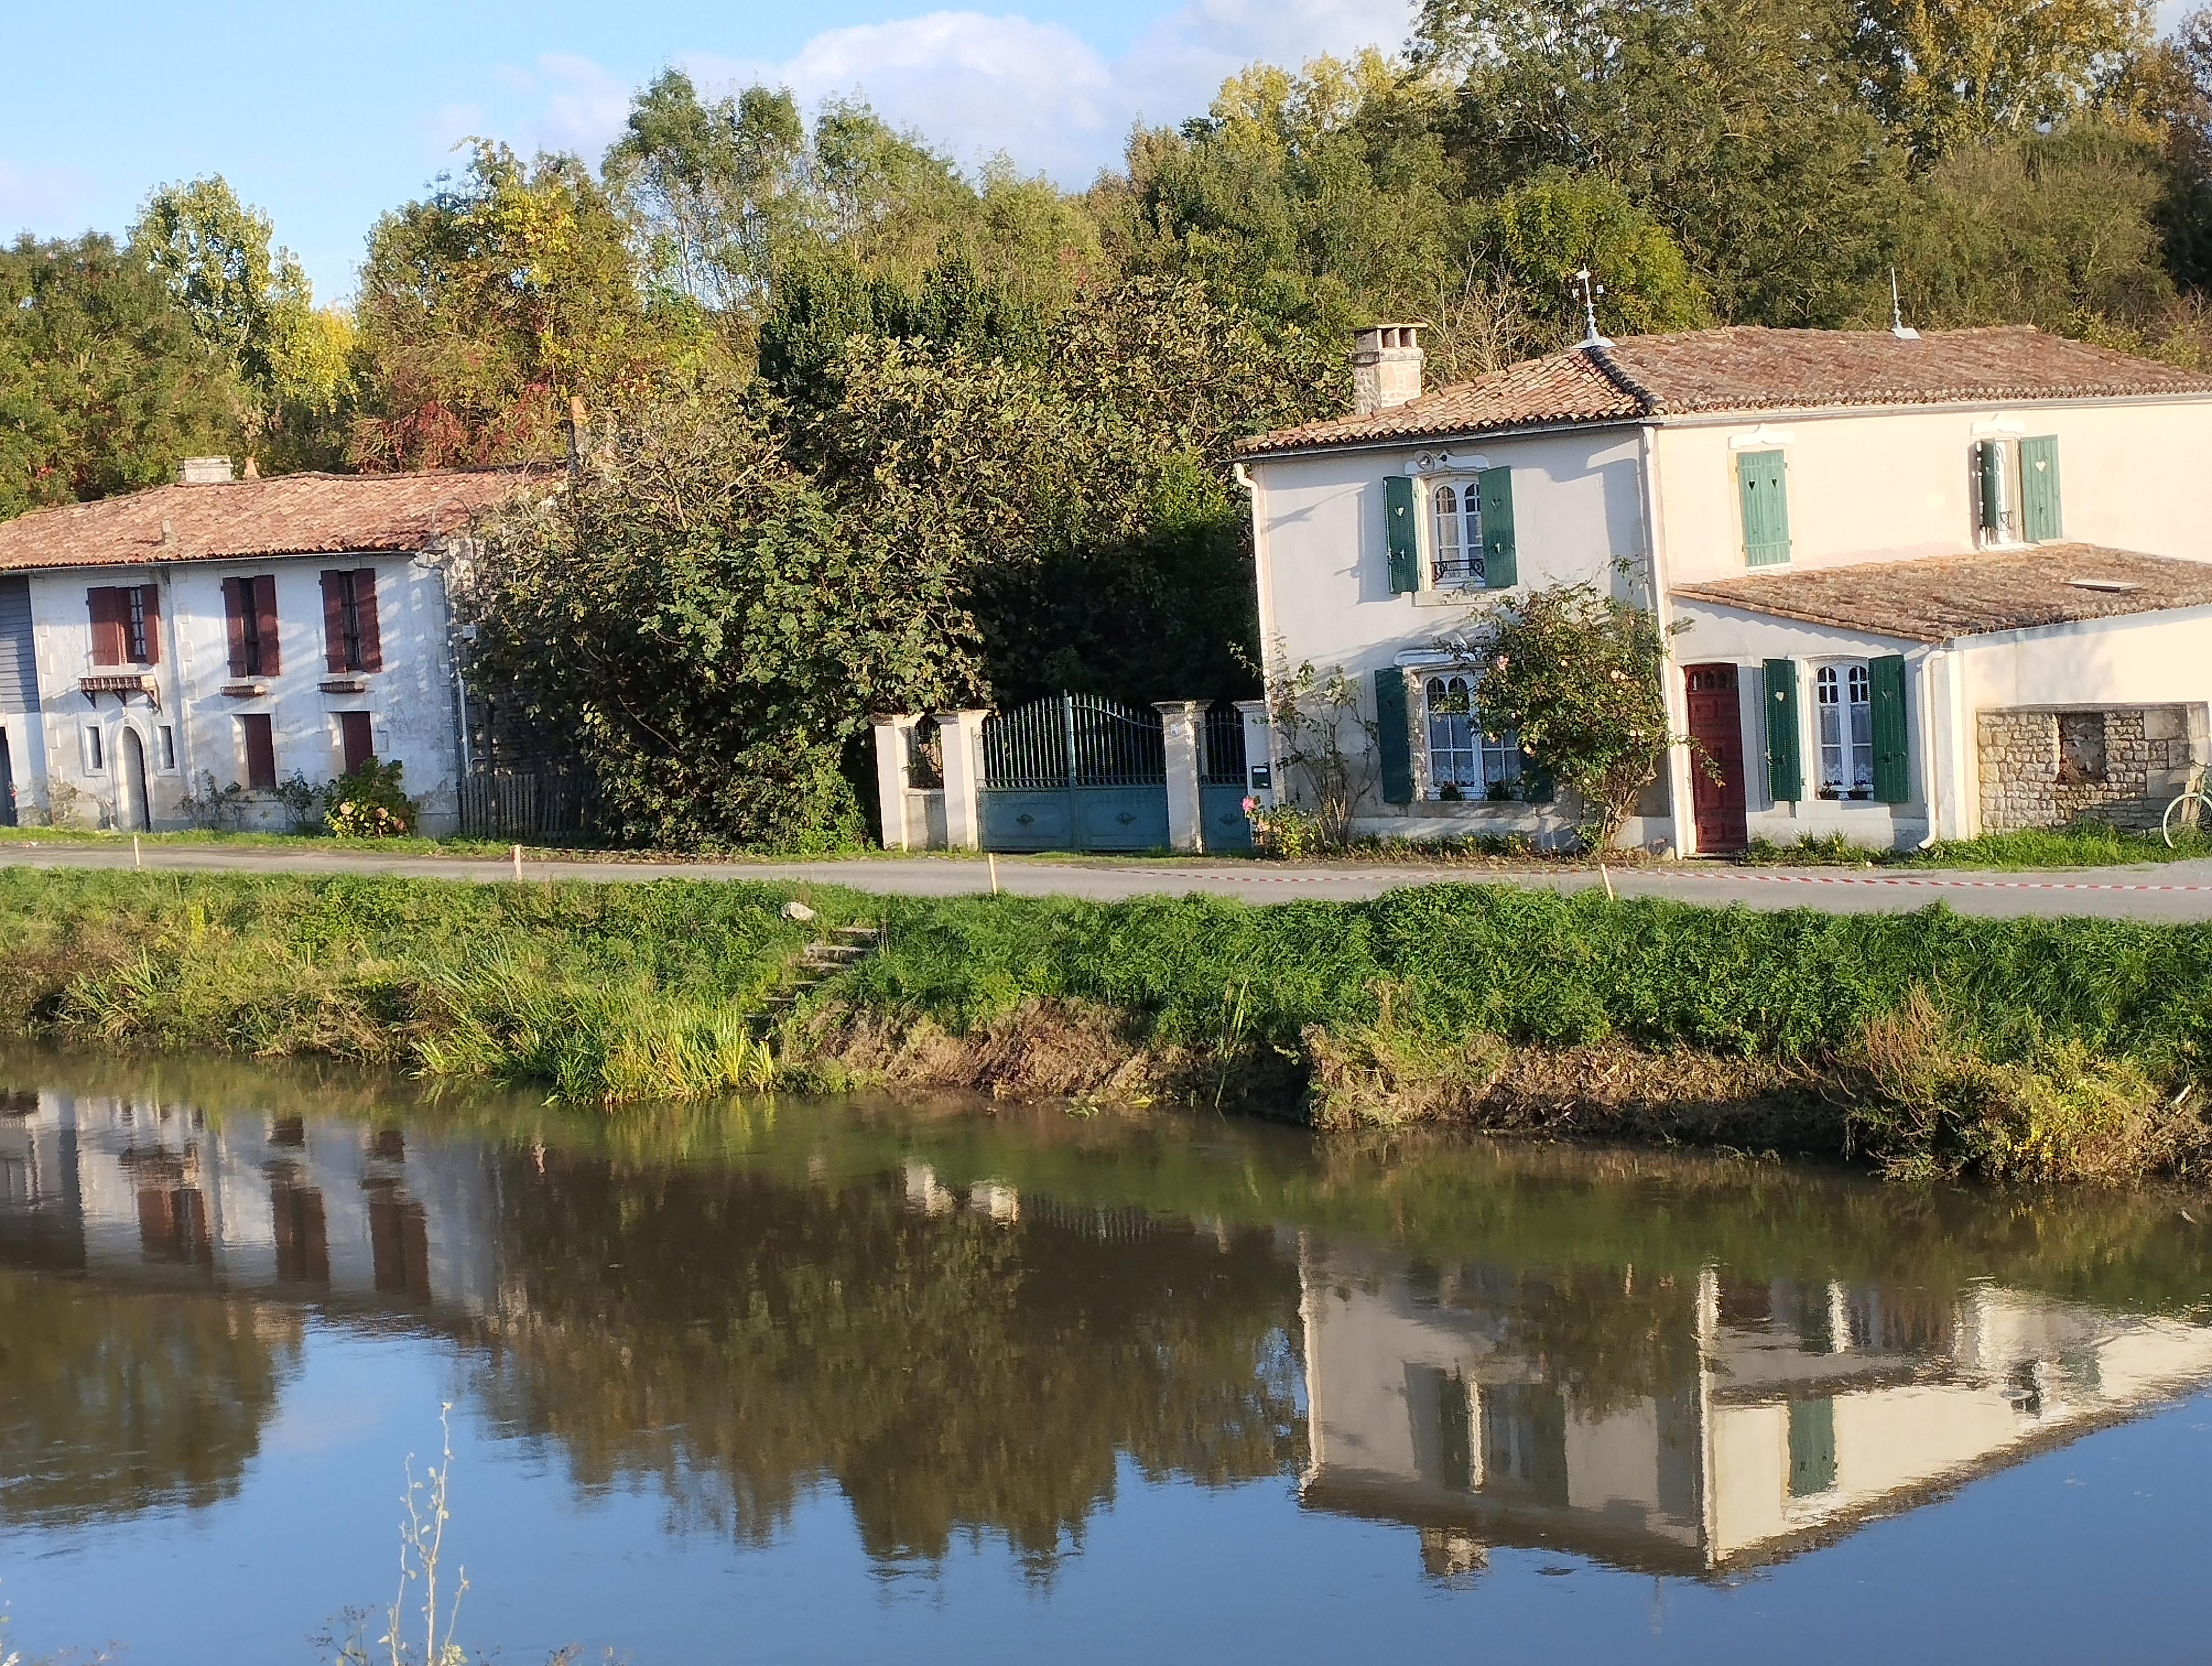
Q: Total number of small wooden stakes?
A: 4